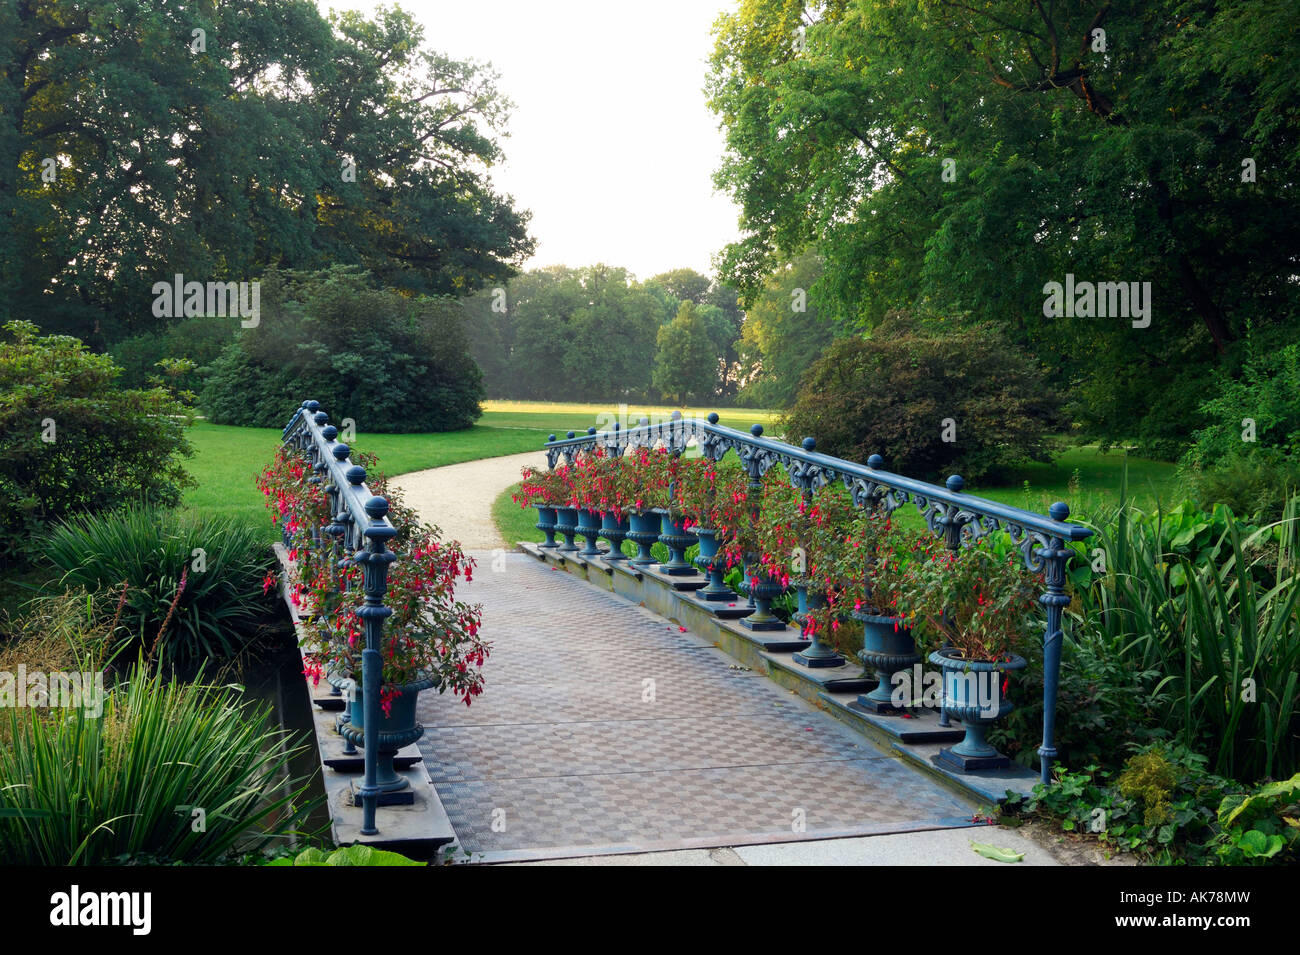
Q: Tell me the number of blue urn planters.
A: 12